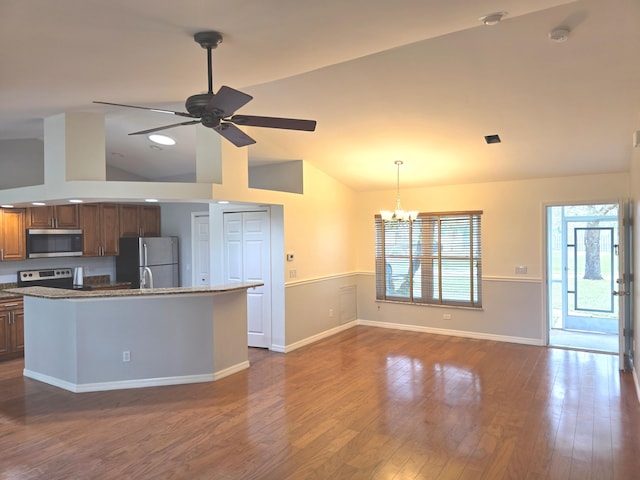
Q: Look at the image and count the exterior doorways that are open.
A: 1